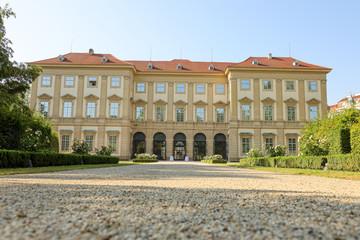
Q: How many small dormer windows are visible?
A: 7